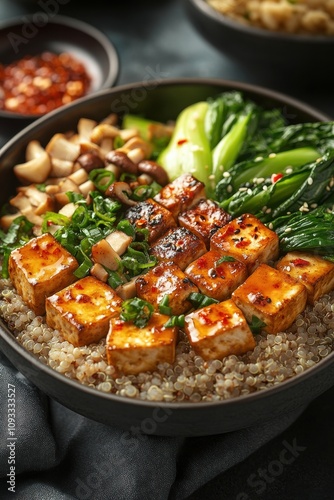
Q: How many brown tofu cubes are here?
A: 13